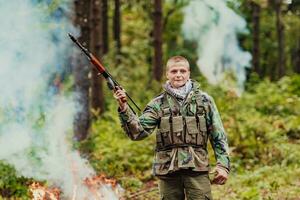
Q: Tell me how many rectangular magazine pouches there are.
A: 4